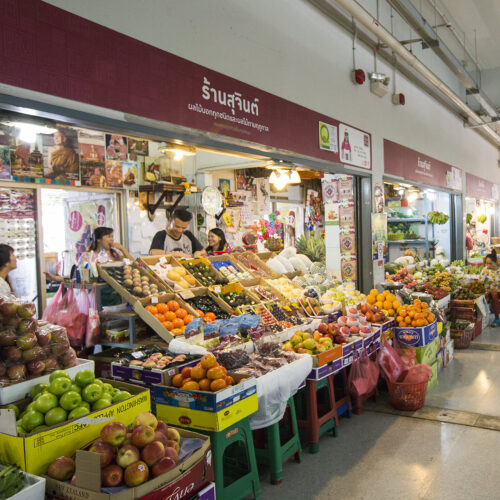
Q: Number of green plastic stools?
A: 3